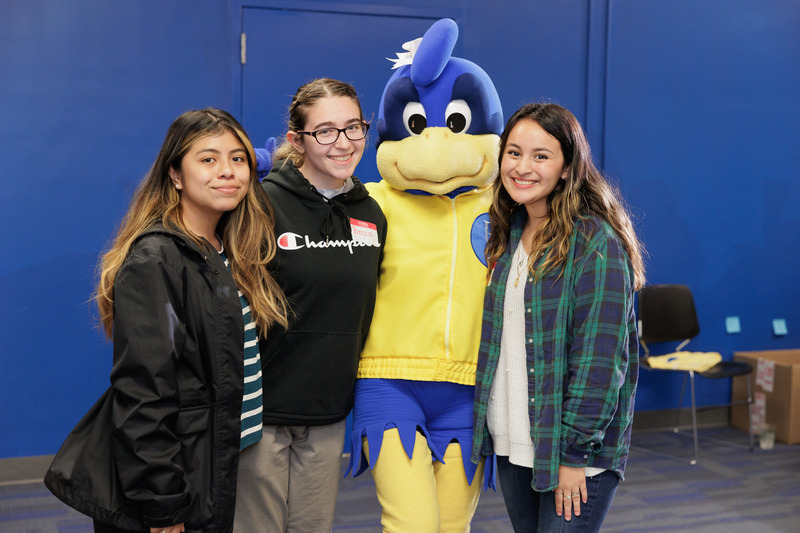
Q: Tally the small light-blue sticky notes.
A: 2